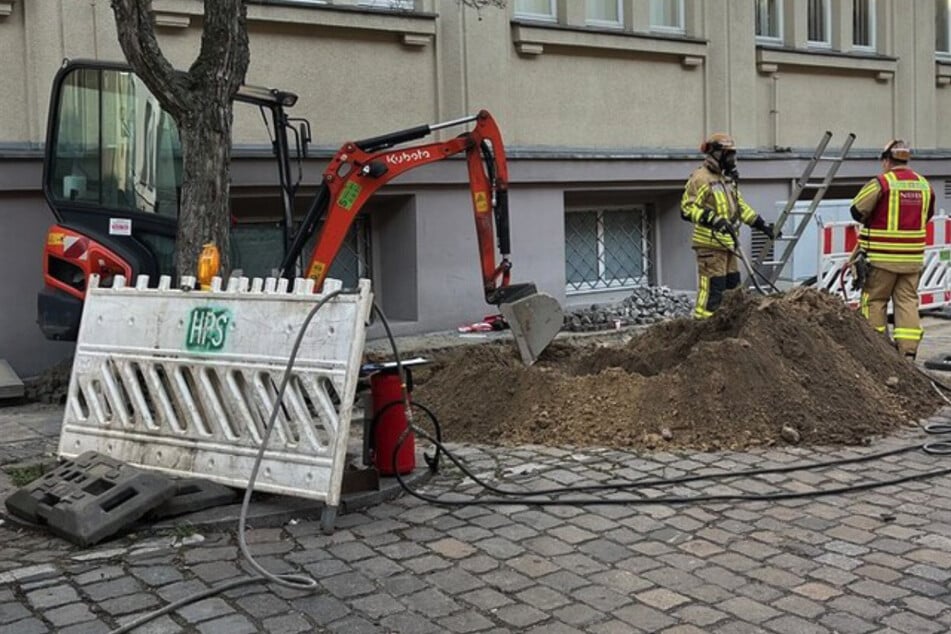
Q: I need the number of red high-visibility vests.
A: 1